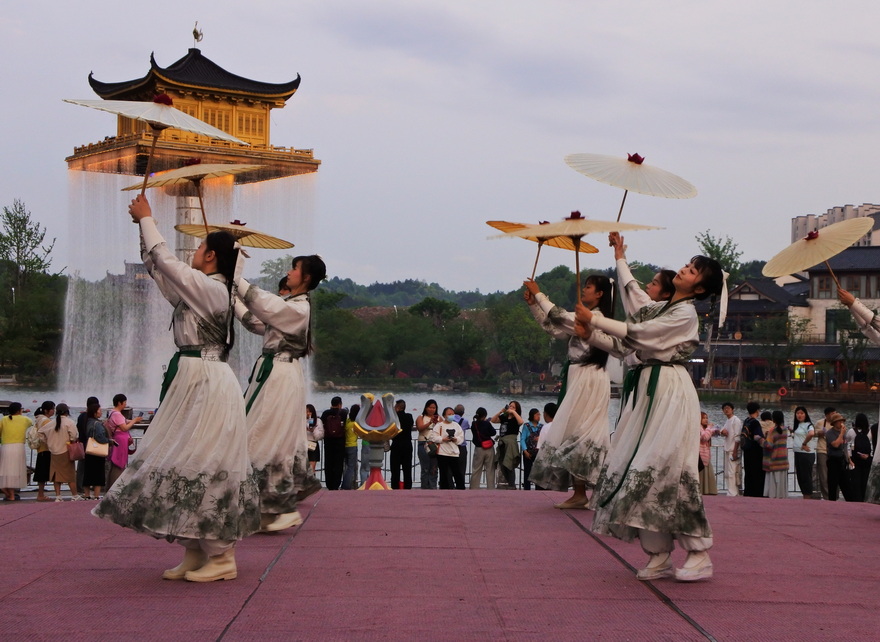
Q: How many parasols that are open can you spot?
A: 7